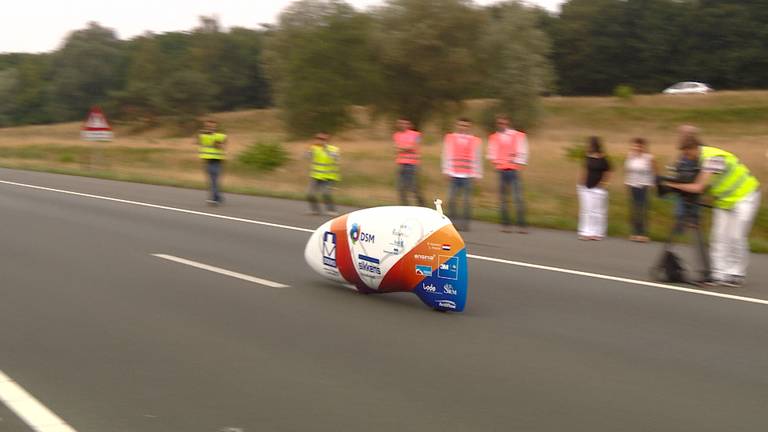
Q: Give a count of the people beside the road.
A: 9